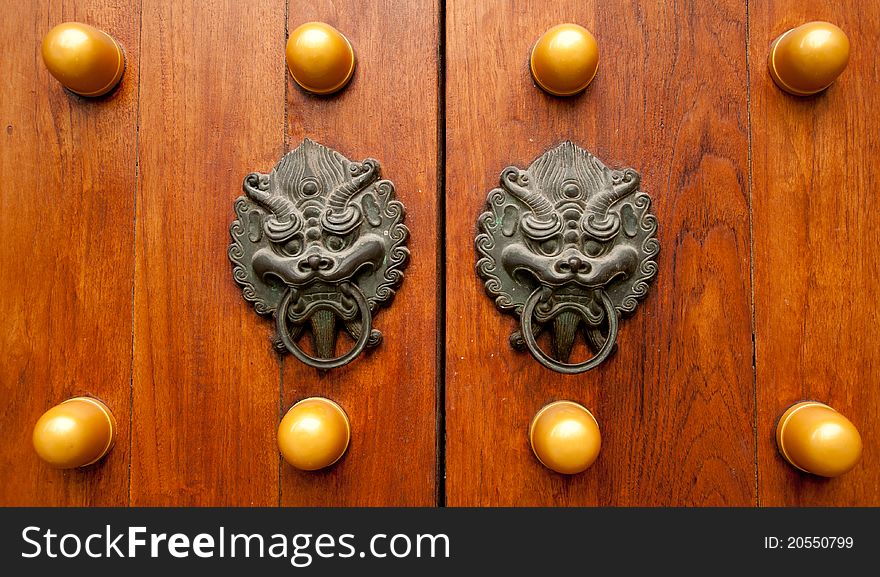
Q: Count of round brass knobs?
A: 8